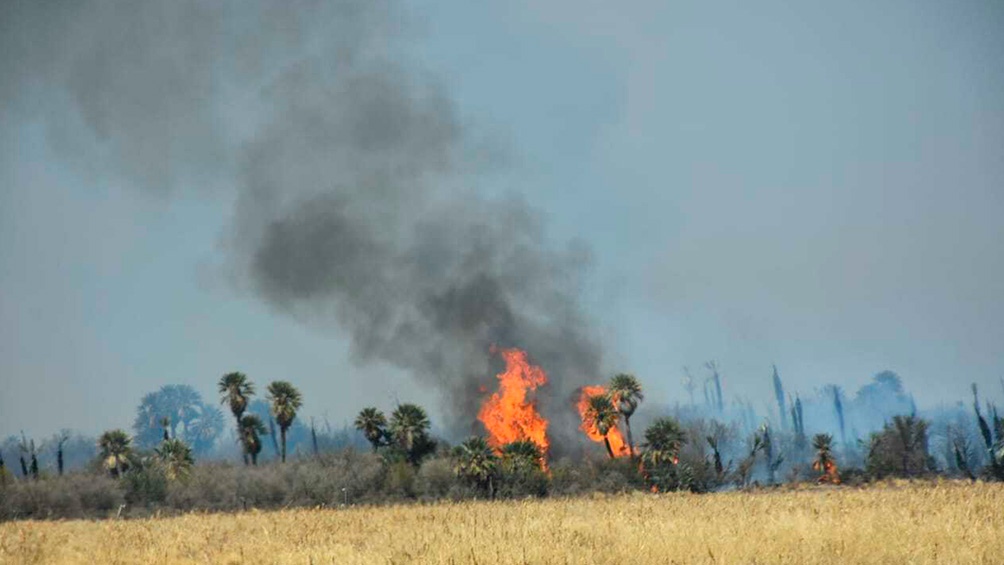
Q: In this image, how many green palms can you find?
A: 13